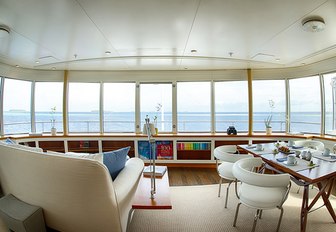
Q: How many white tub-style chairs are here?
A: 3